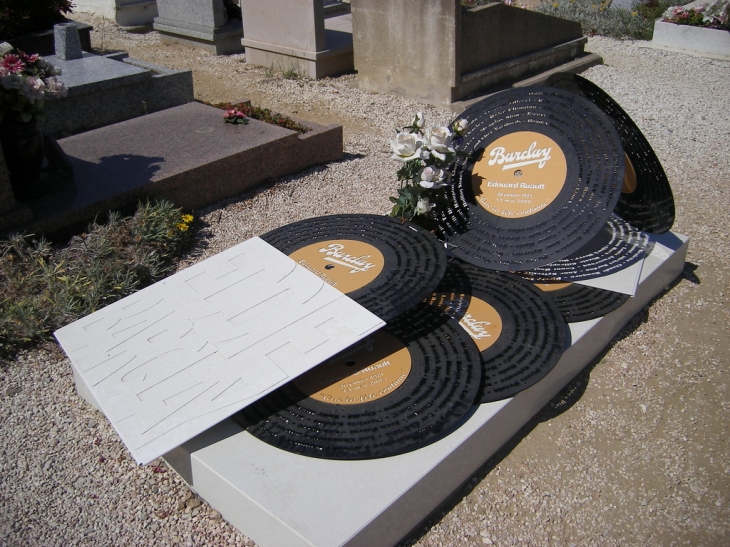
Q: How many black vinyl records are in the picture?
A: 6